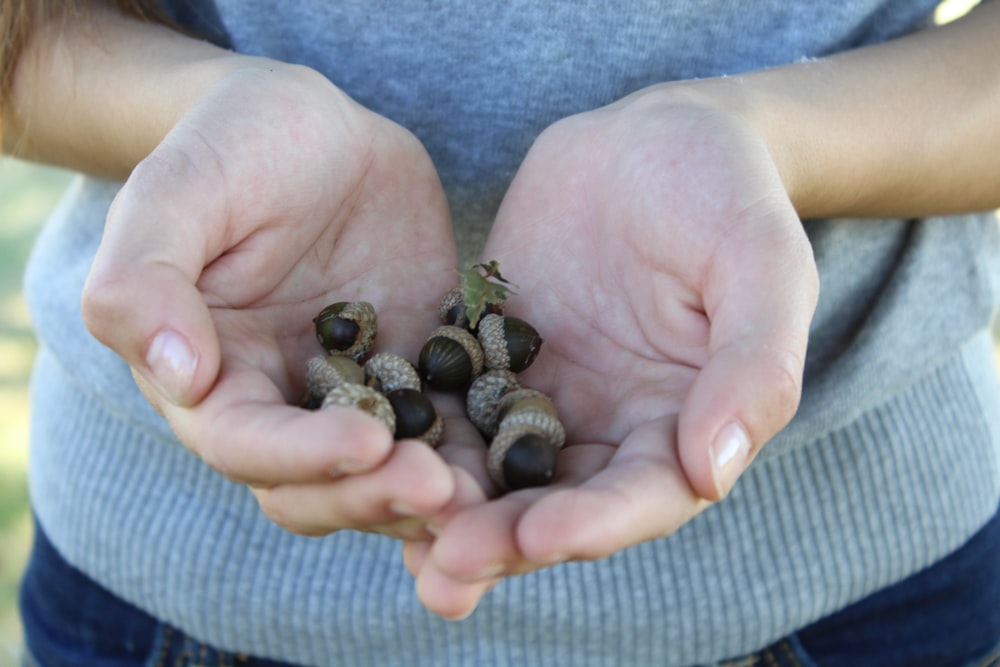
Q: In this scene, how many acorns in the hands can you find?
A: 11